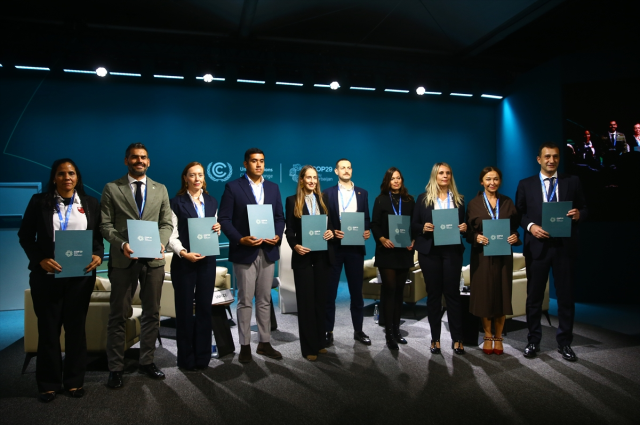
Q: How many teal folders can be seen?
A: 10